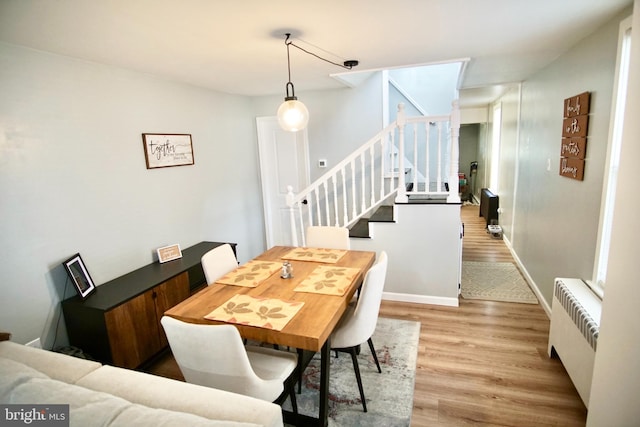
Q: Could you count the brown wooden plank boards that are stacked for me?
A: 4